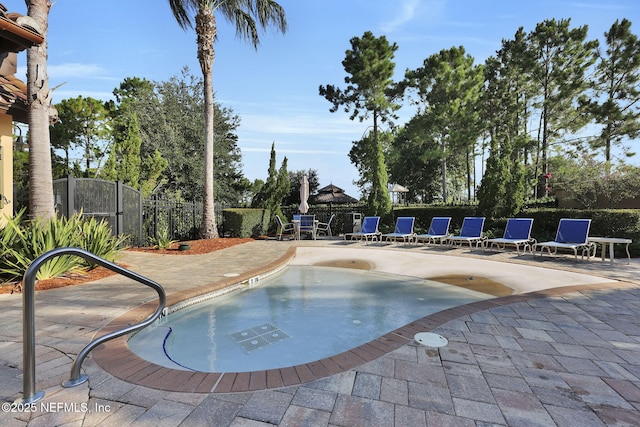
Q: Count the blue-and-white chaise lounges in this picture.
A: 6